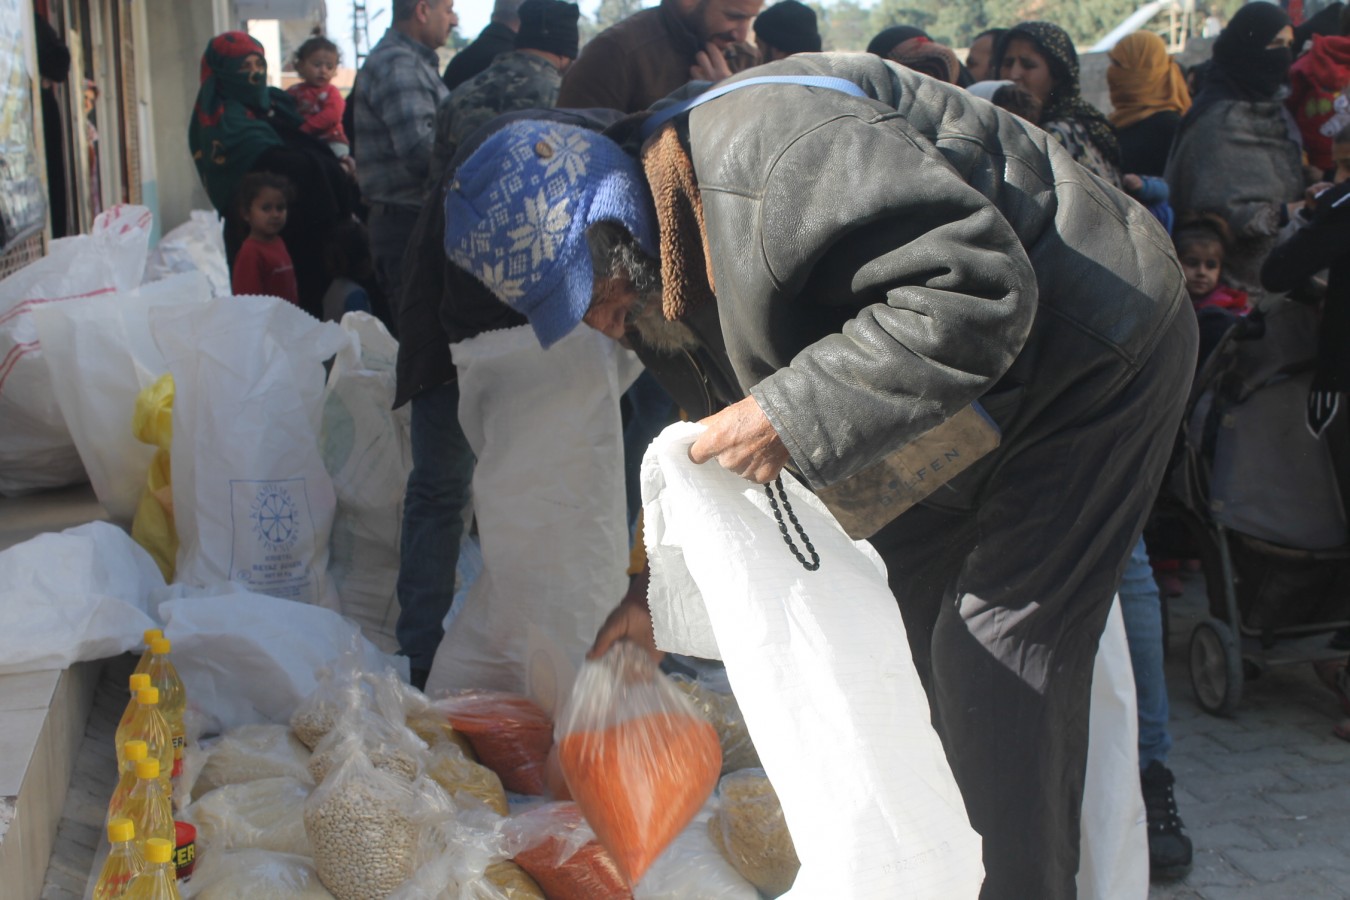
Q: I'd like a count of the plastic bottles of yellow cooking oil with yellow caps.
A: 8